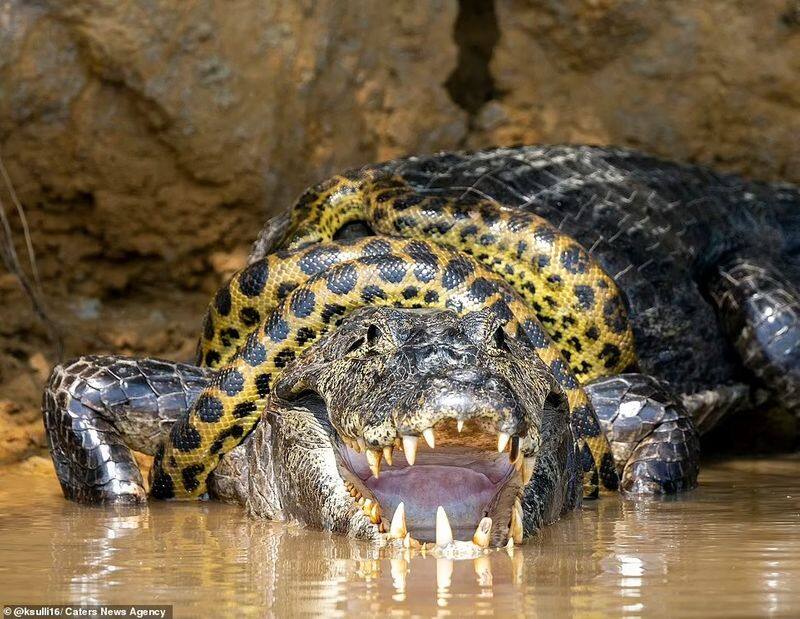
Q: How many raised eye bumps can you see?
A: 2